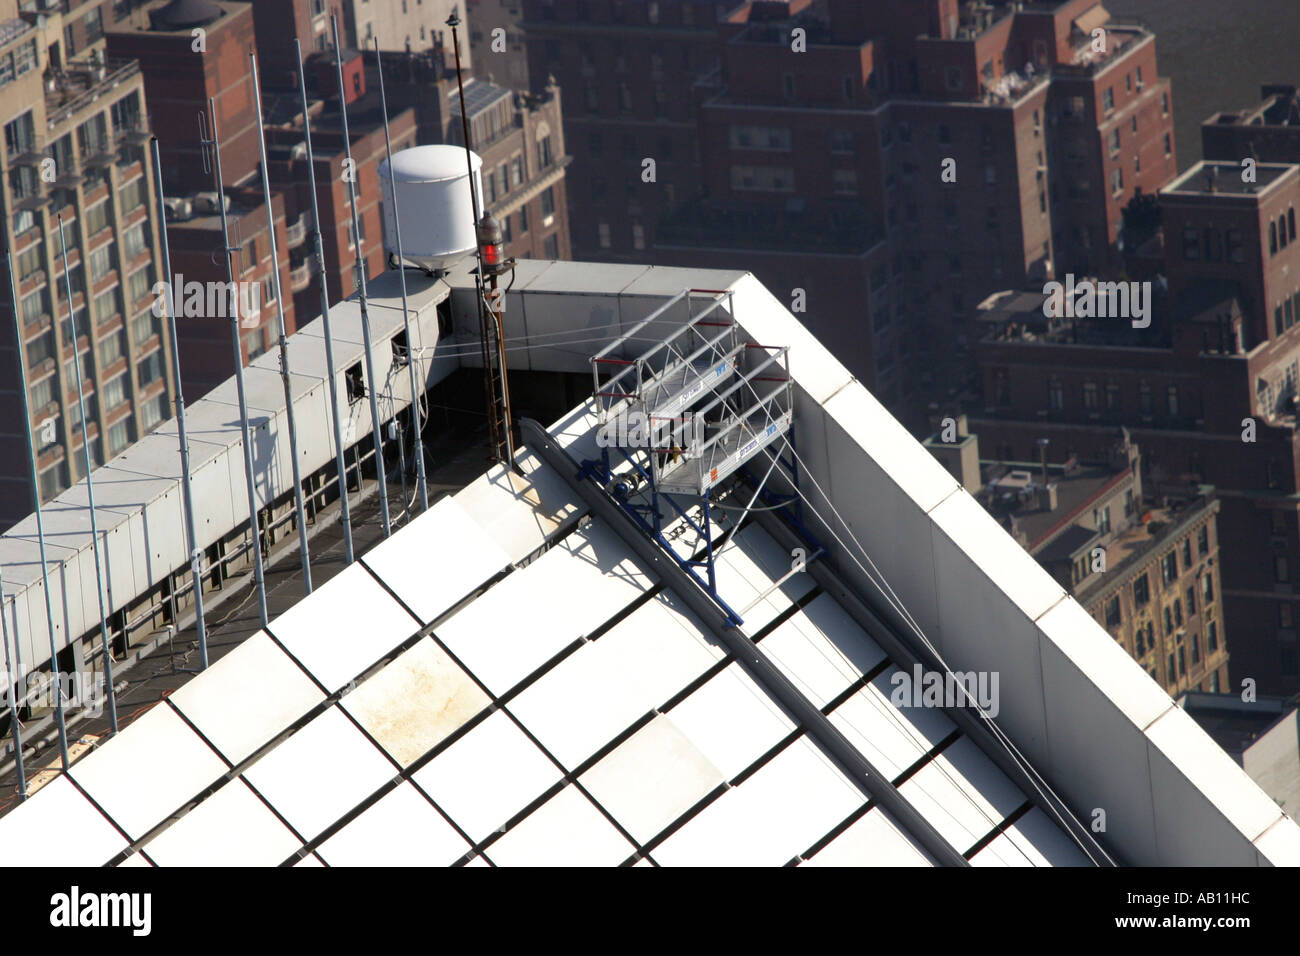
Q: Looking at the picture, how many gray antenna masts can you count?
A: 9